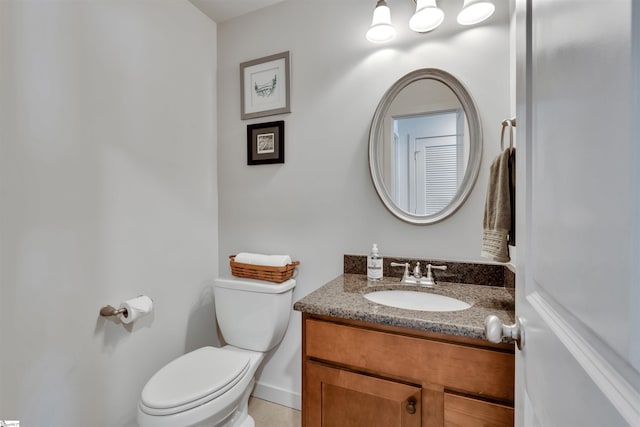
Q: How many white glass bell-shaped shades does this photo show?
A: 3